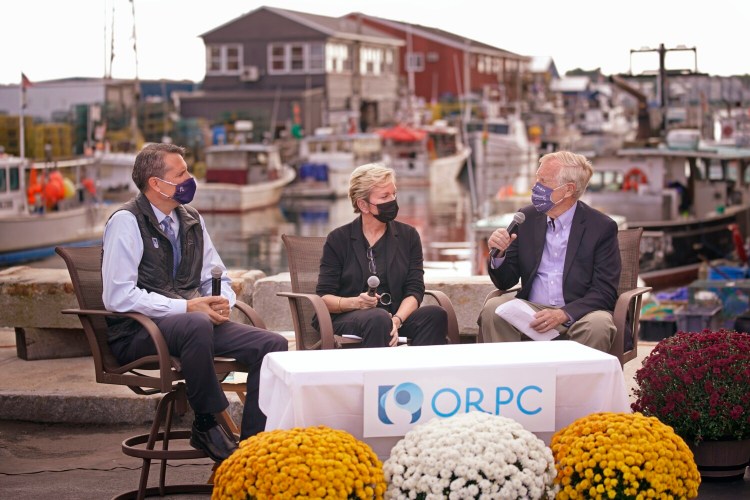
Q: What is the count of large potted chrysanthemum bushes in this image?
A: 4